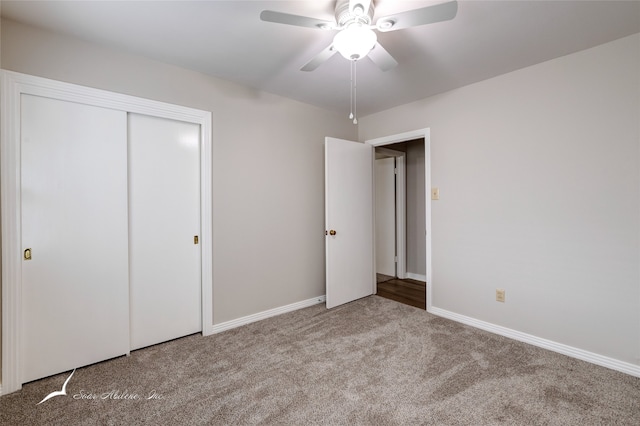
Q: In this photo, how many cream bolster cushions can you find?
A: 0